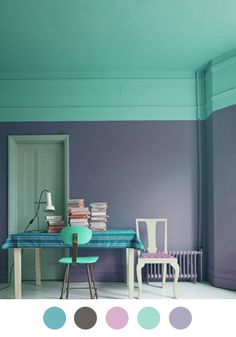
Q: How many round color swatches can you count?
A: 5